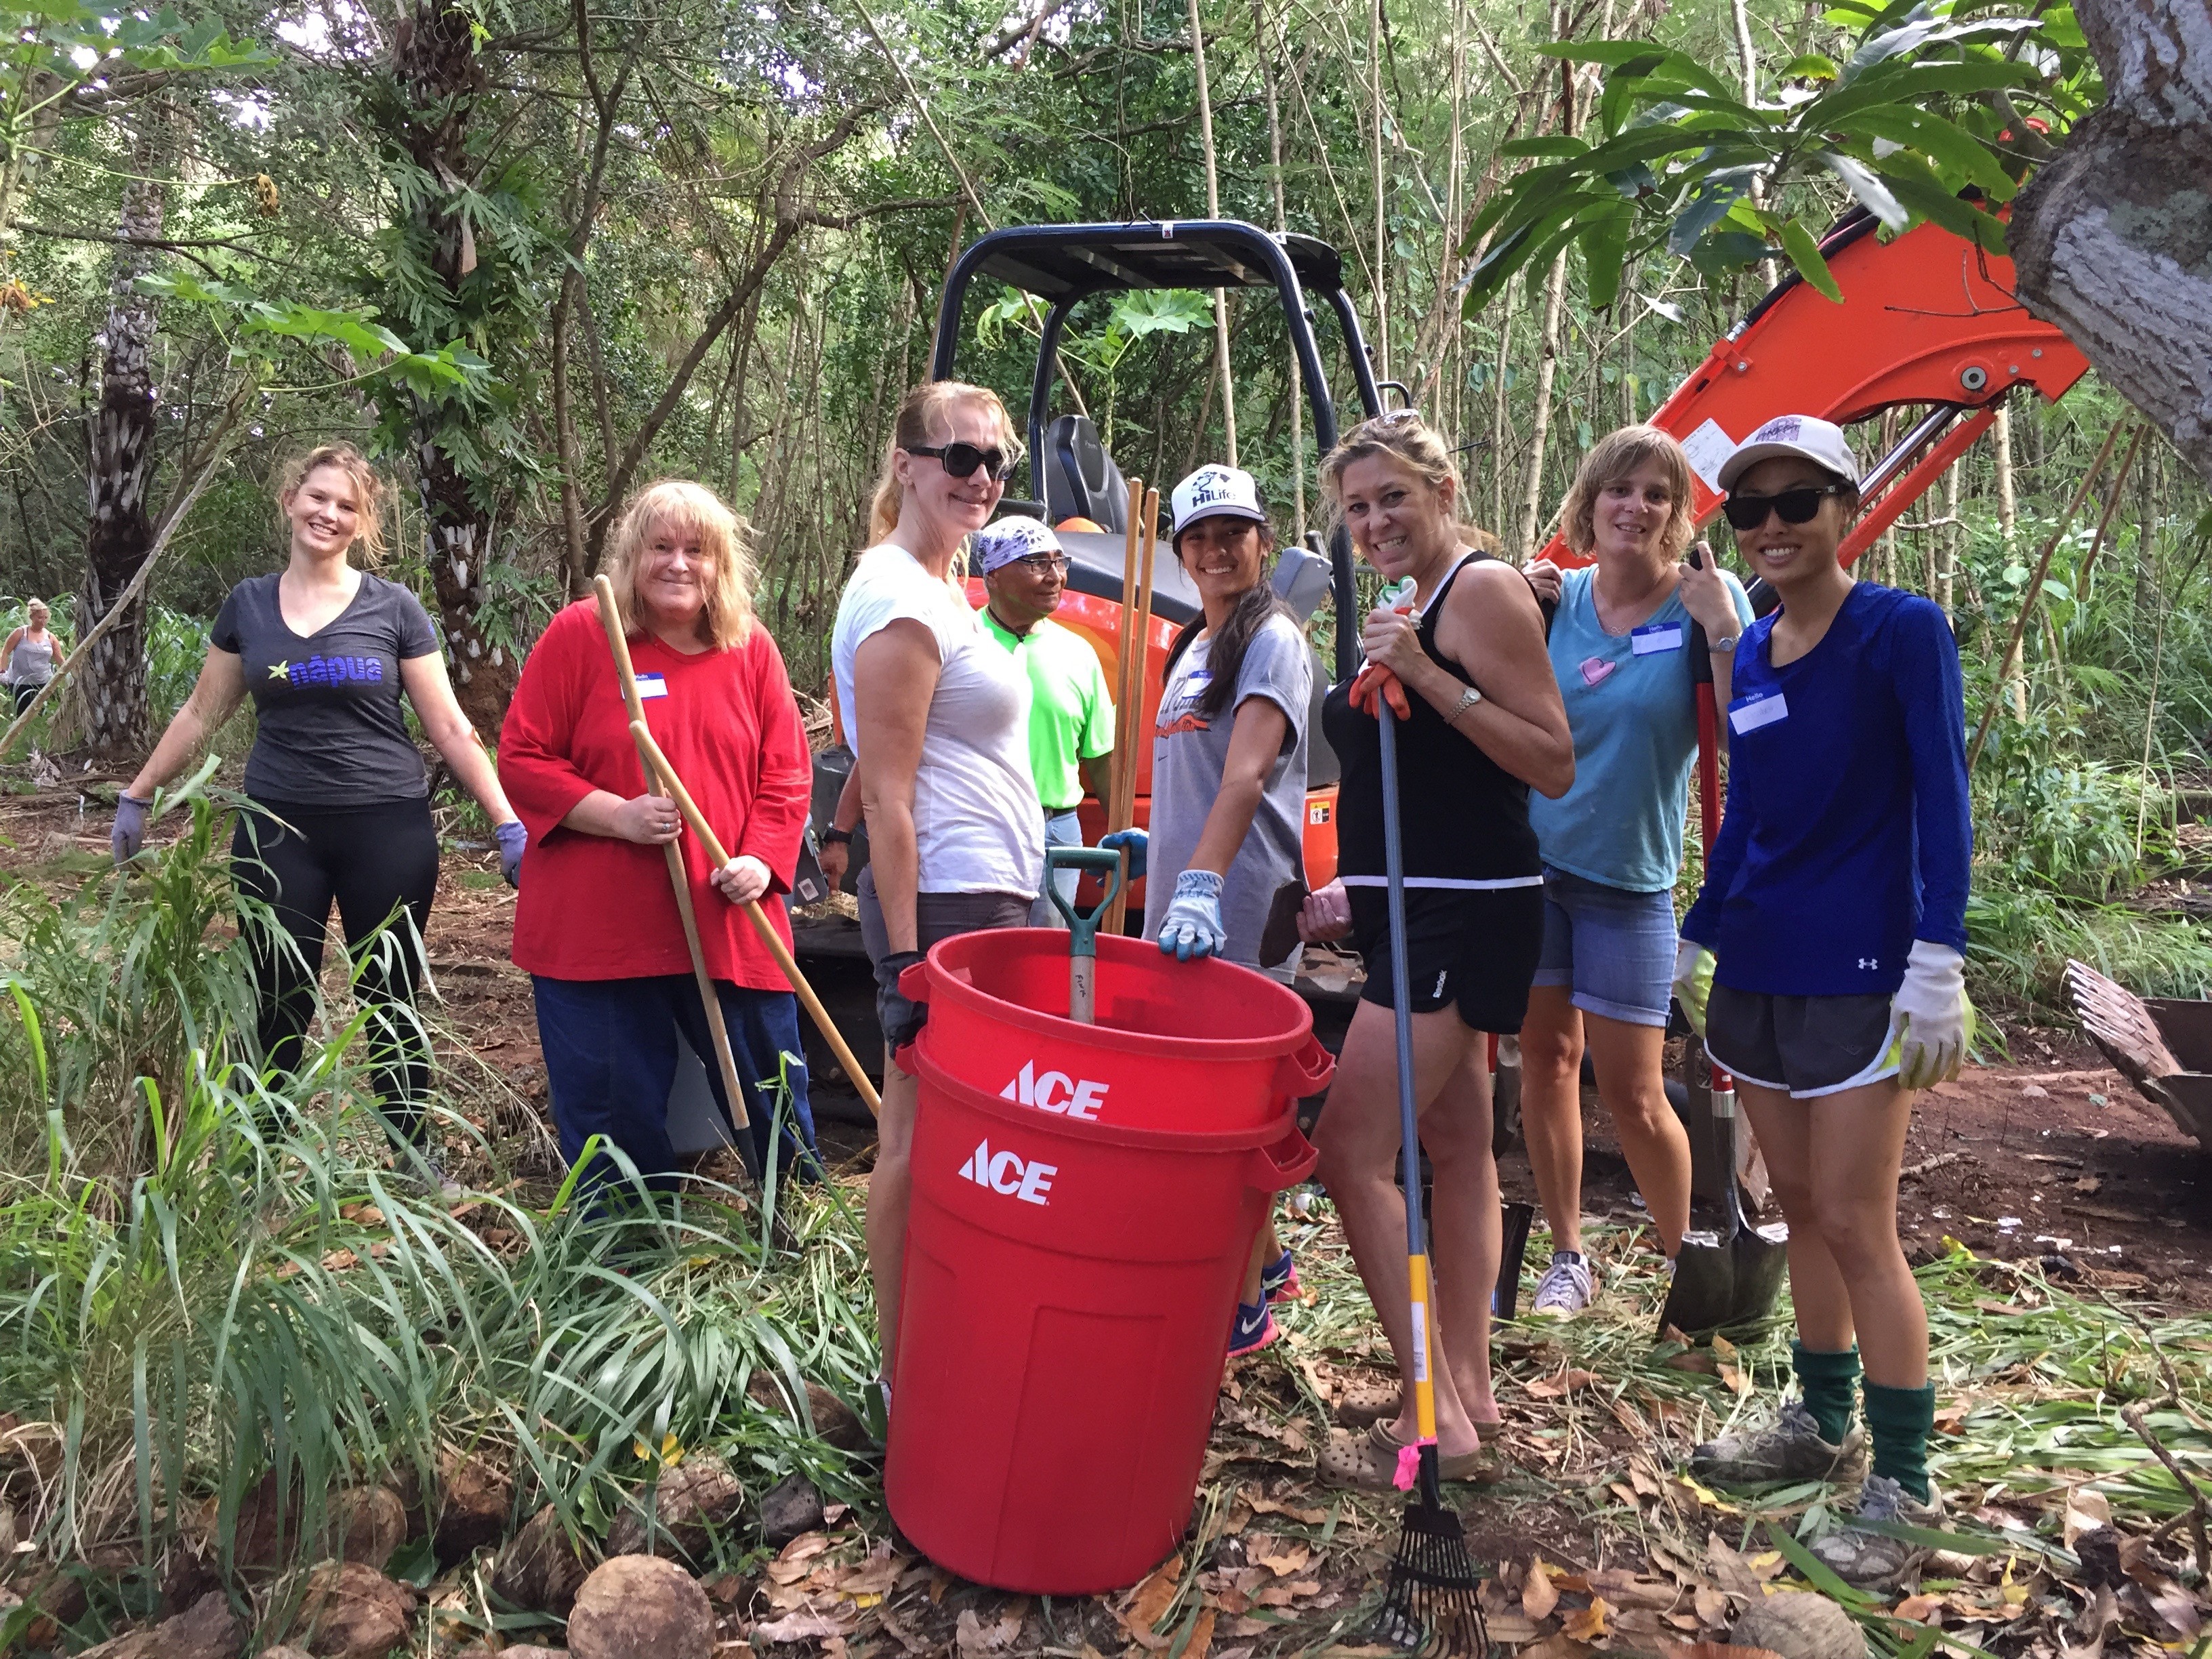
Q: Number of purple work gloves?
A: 2